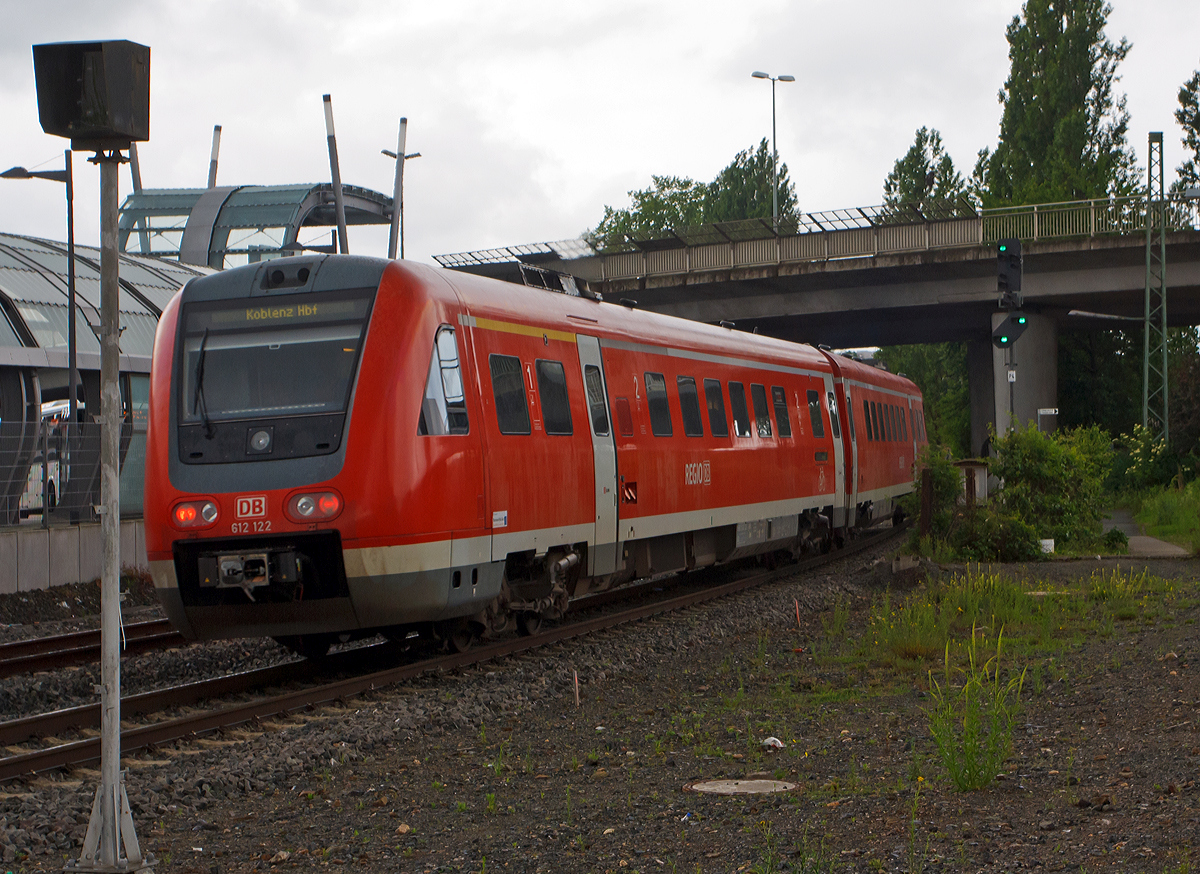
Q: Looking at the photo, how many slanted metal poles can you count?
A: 4